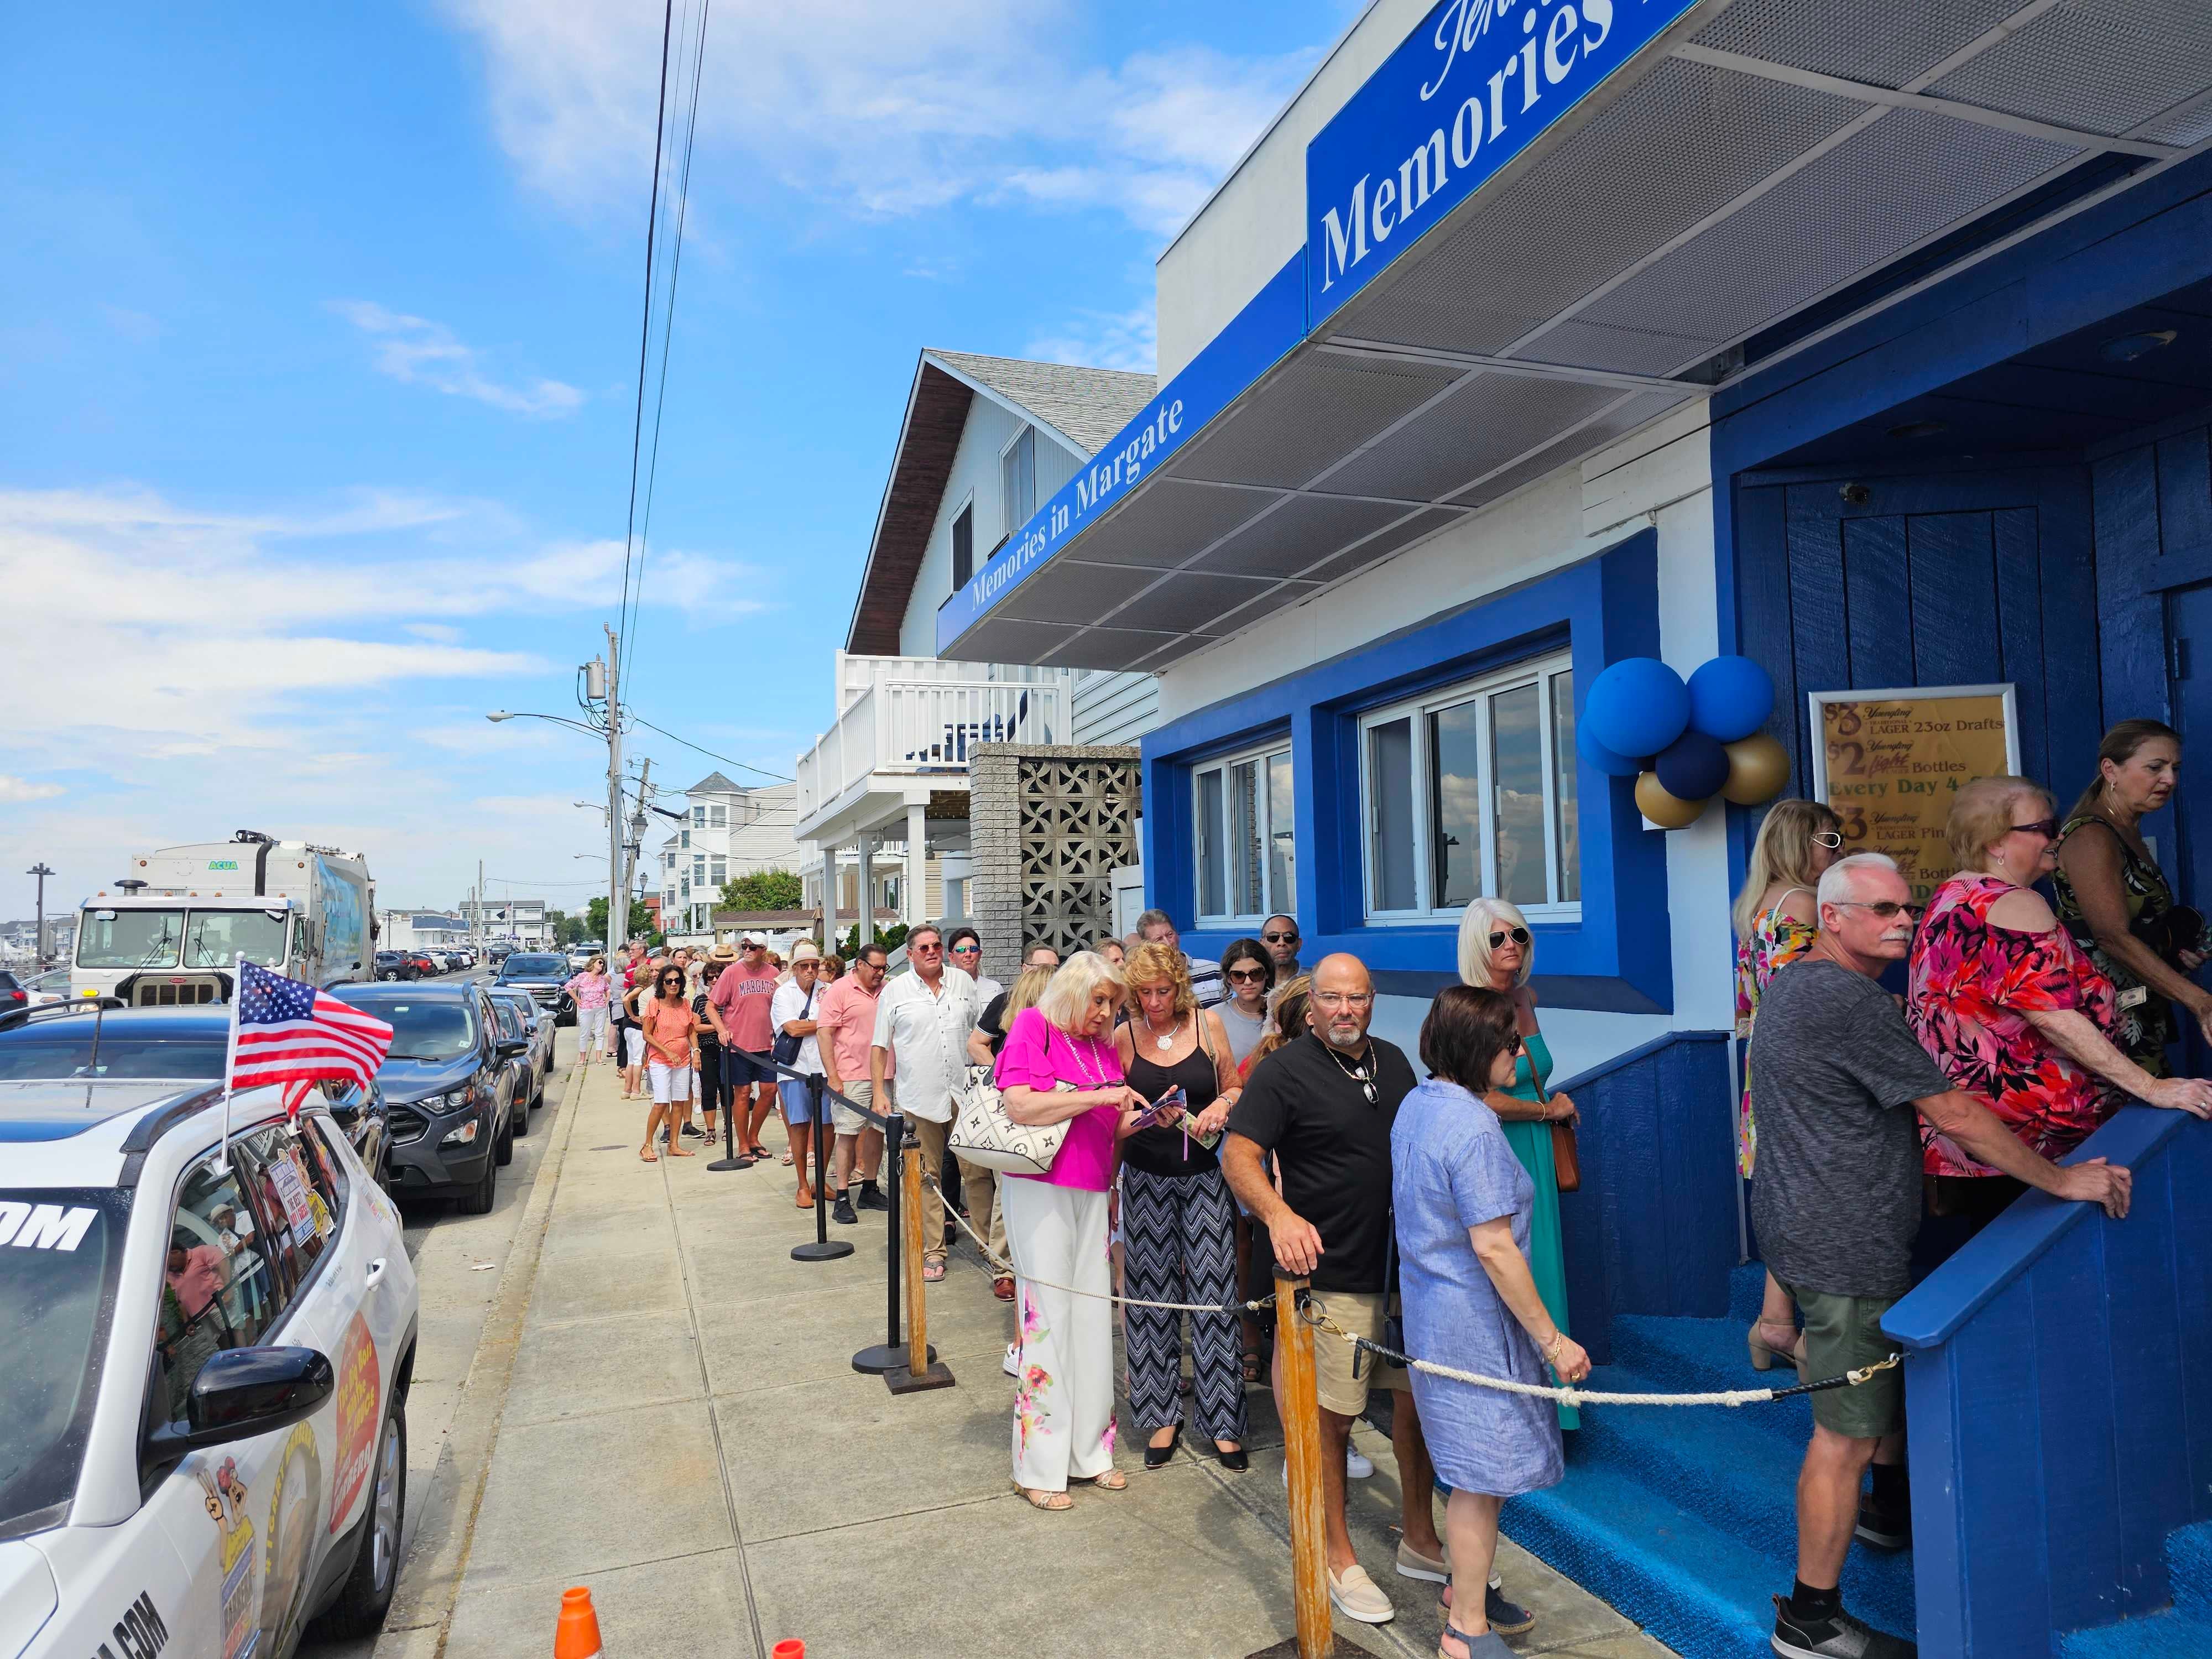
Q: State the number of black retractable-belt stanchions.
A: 3